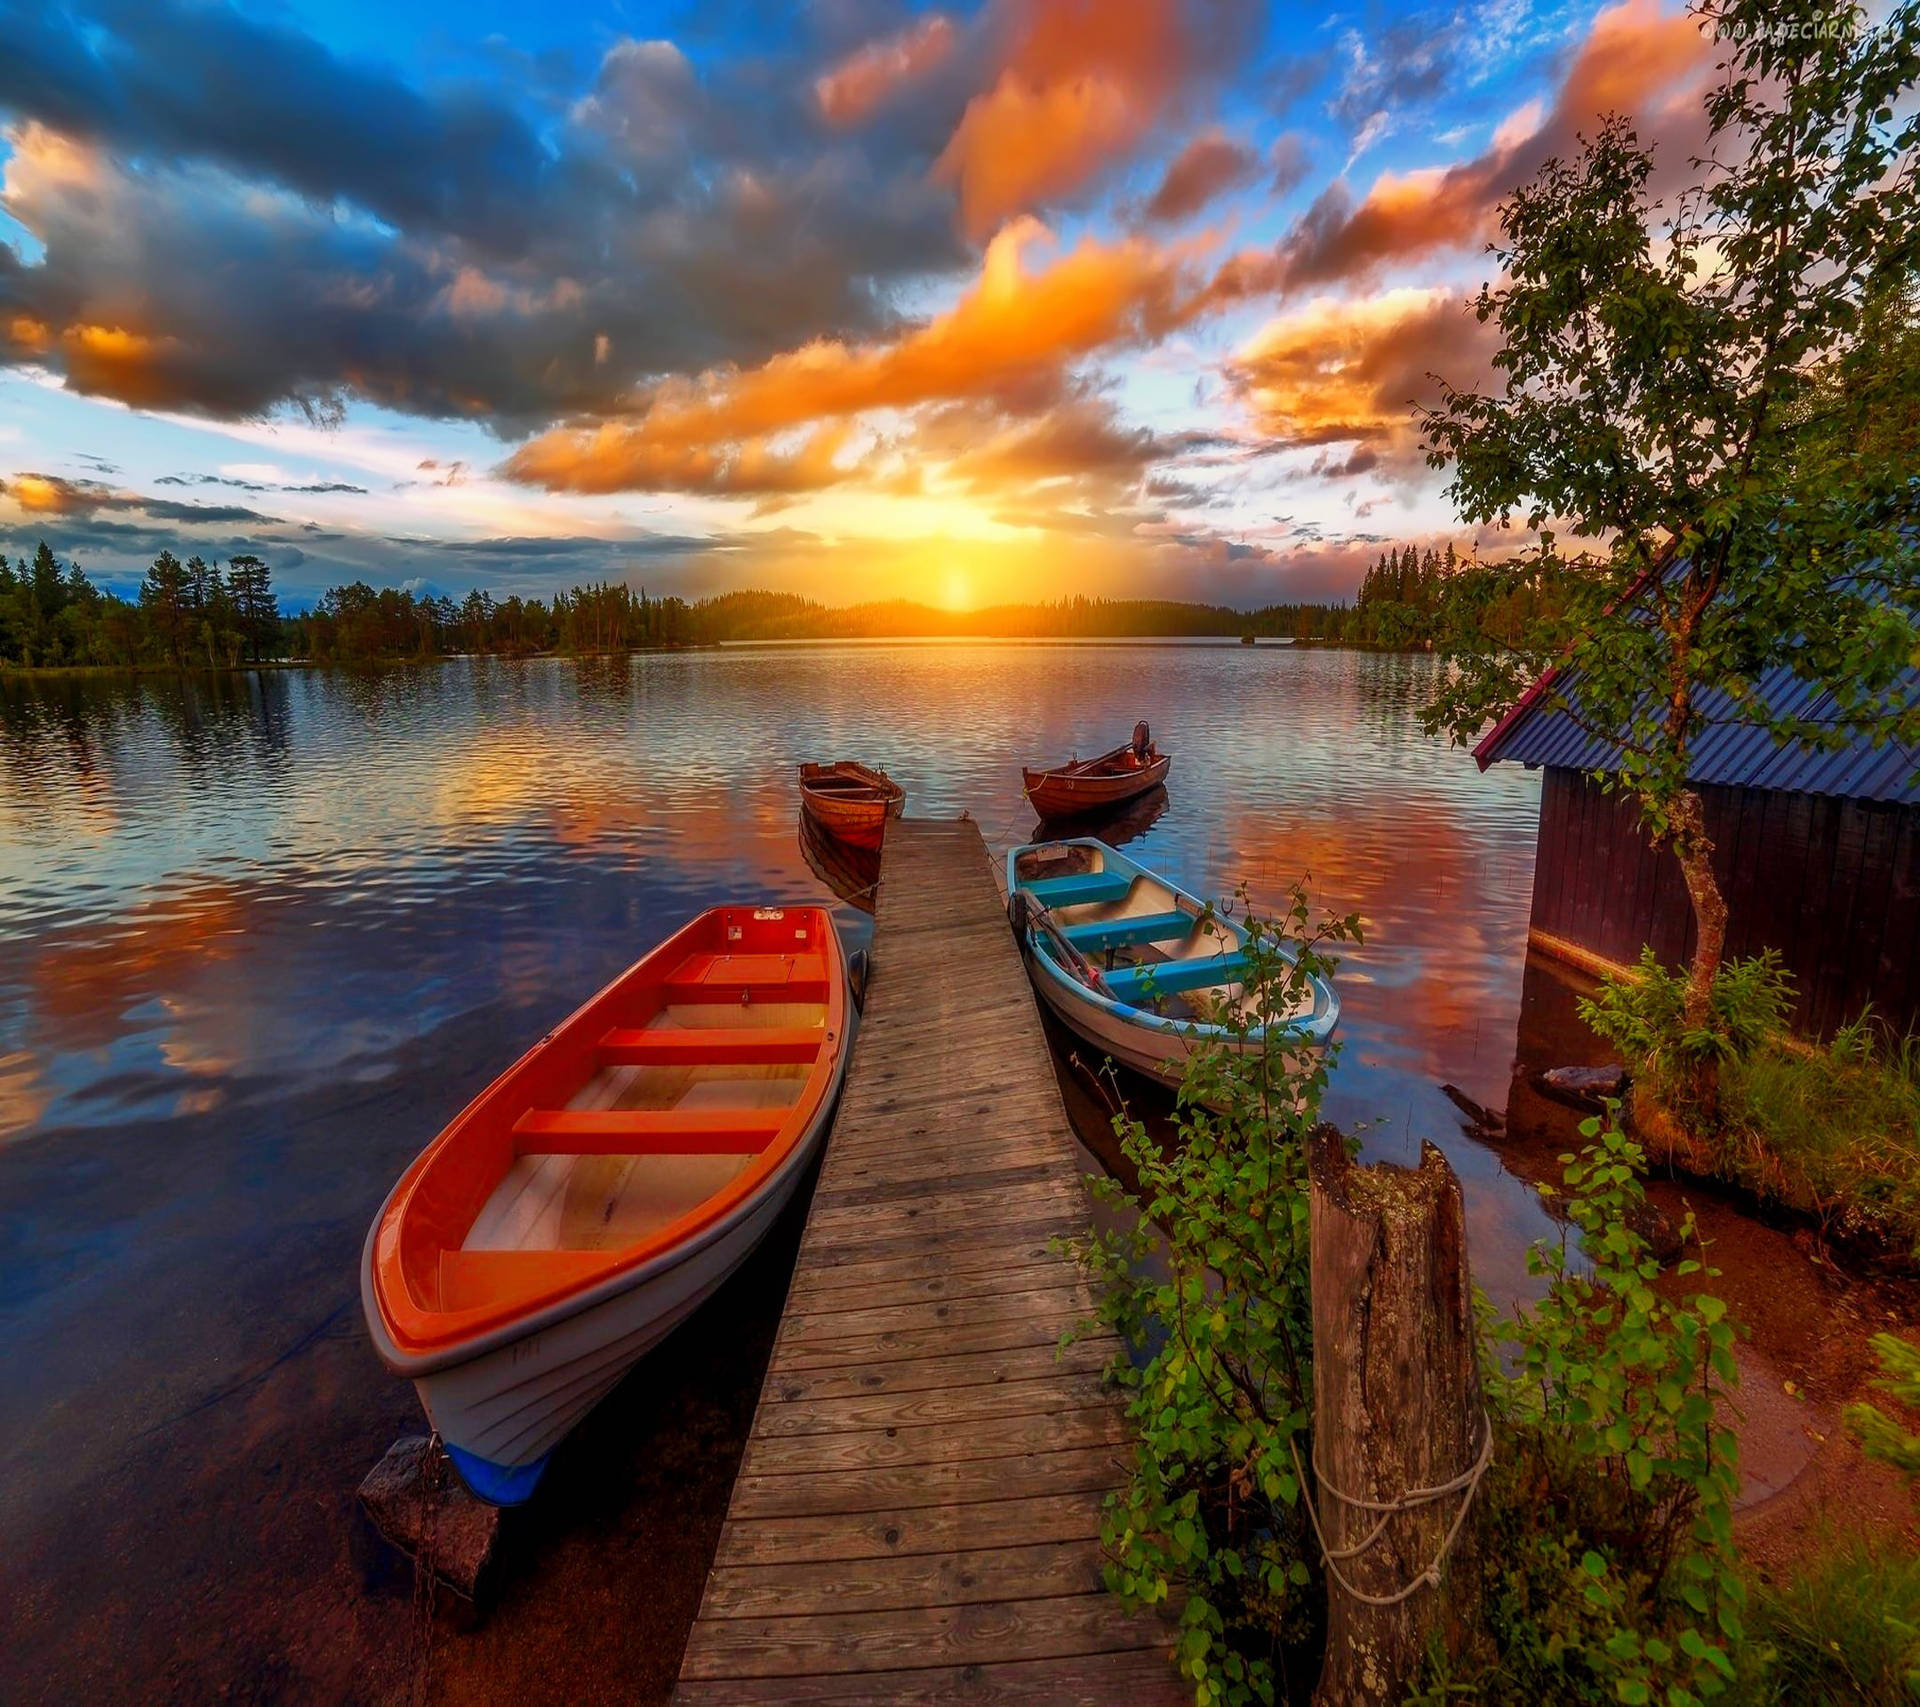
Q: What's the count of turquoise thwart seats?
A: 3